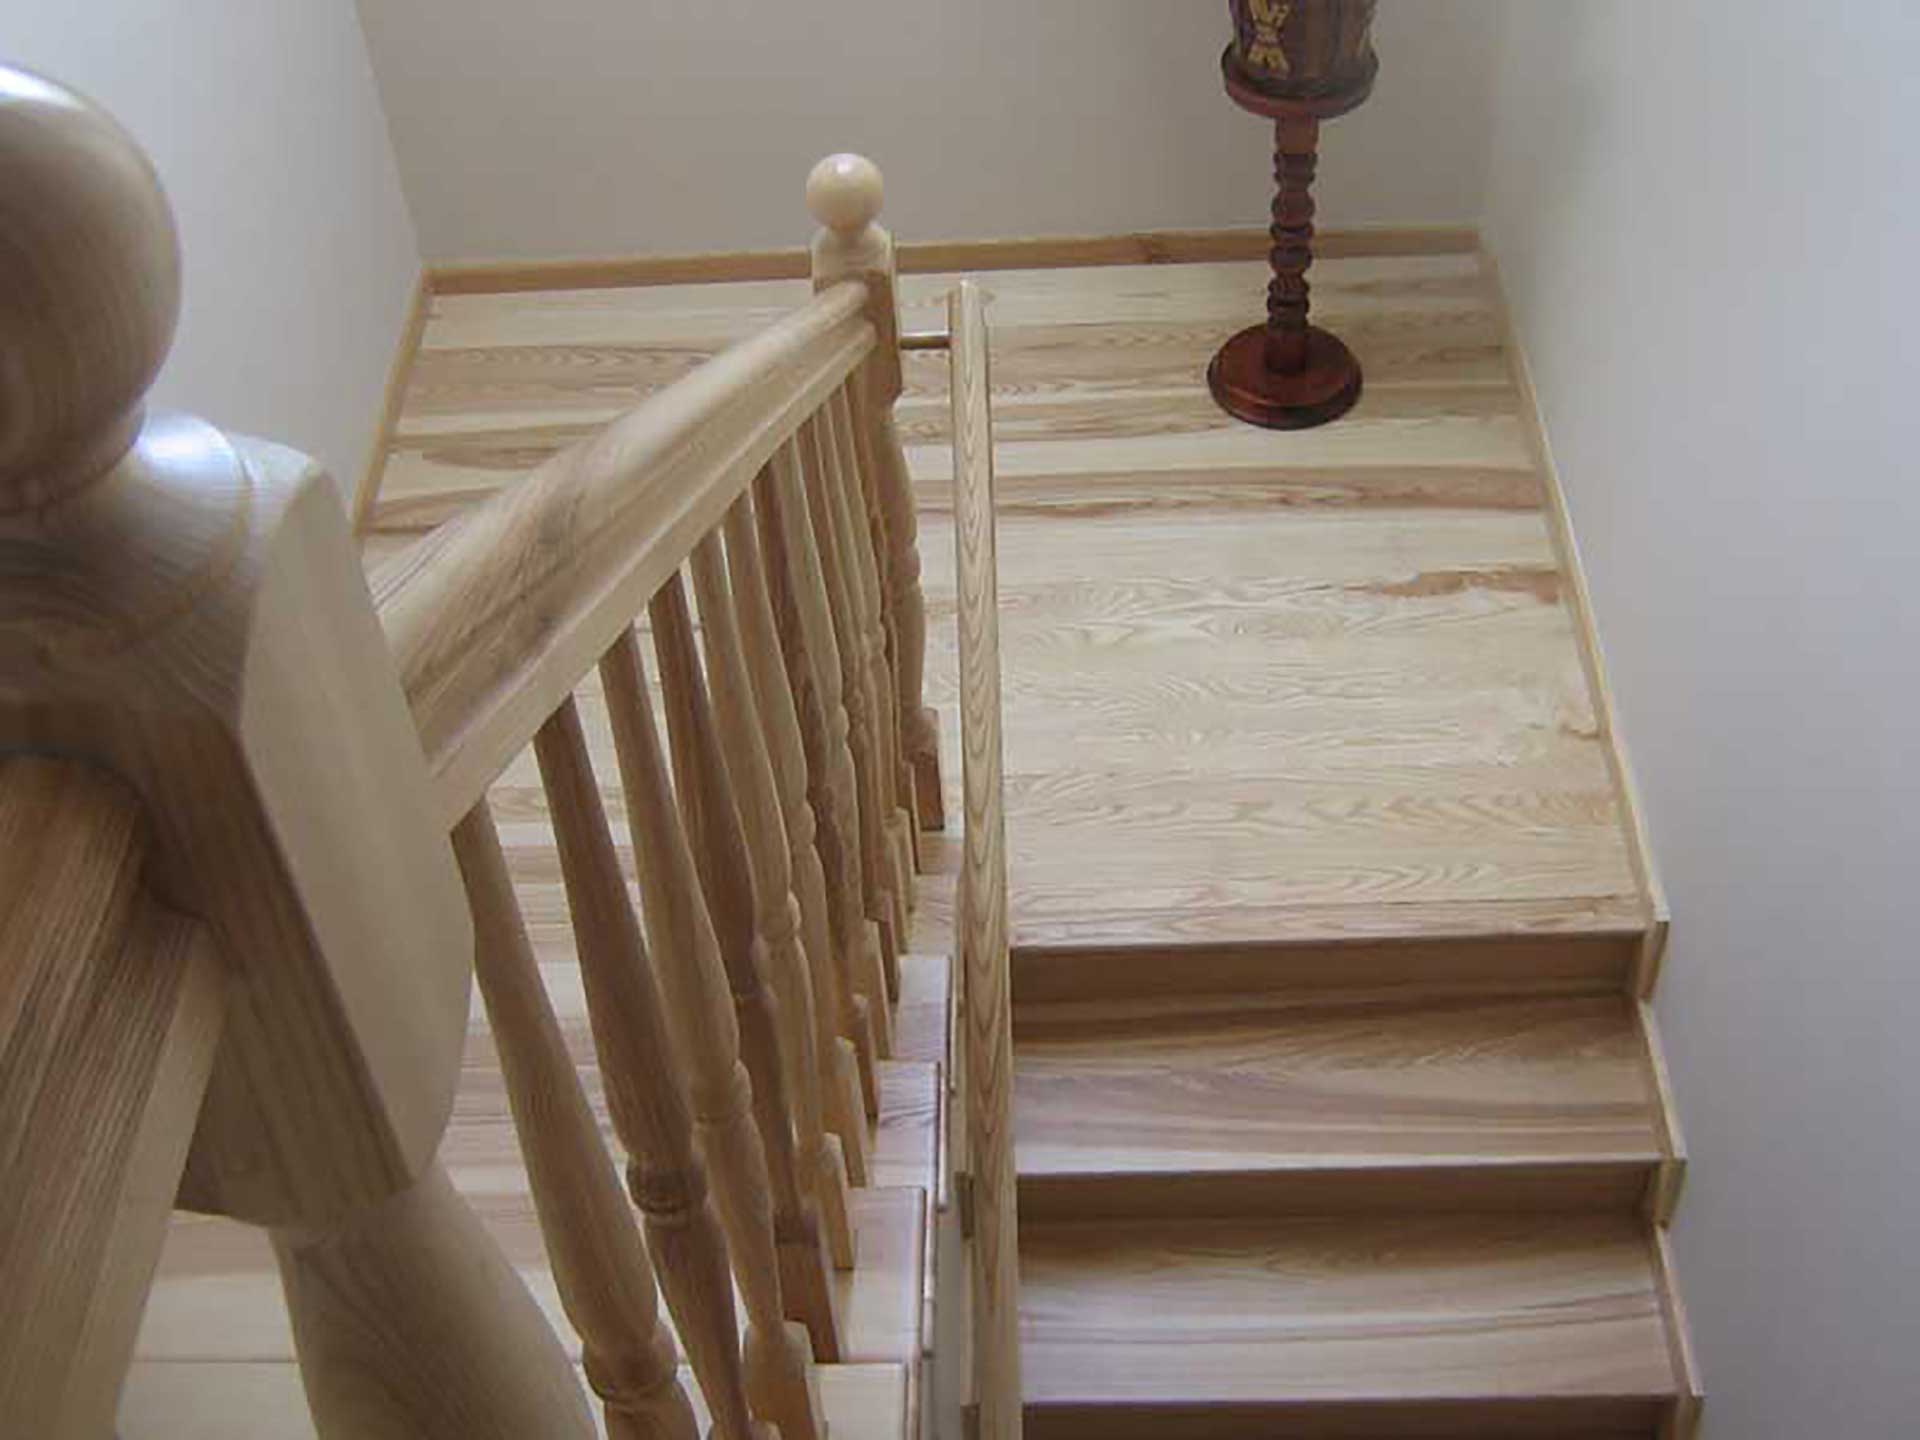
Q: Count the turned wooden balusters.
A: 12